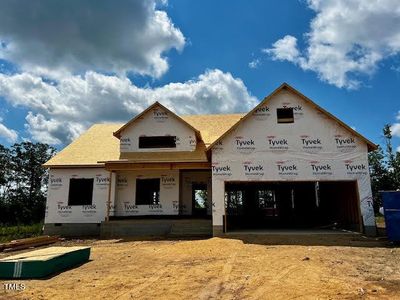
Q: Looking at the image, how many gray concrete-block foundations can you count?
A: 1